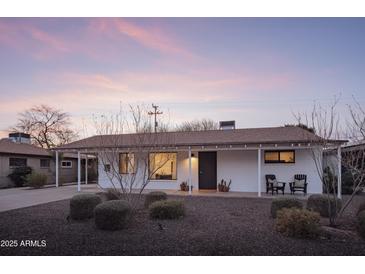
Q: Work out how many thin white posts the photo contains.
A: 6